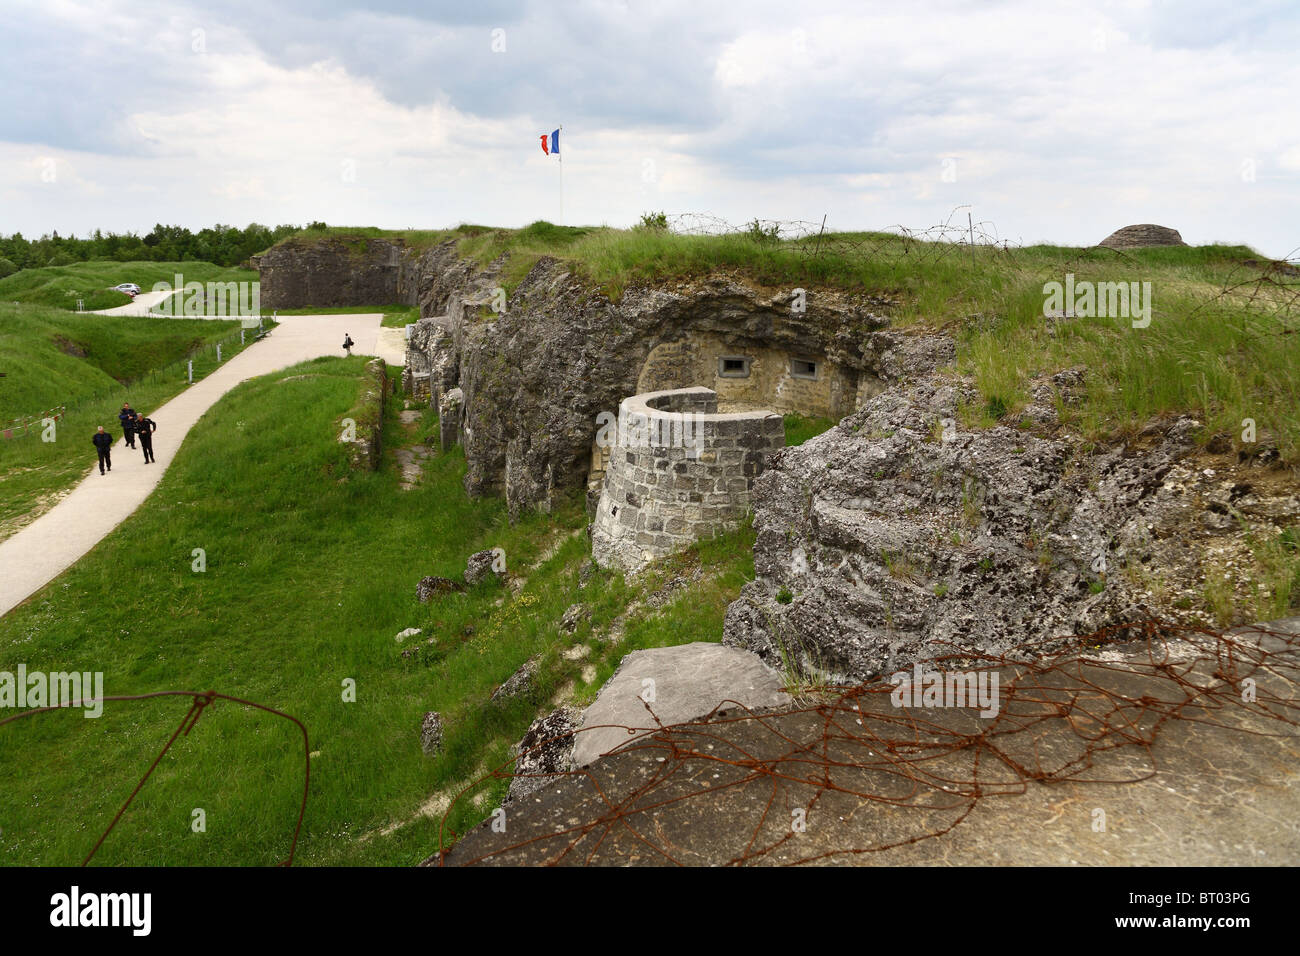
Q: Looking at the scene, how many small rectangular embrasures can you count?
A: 2